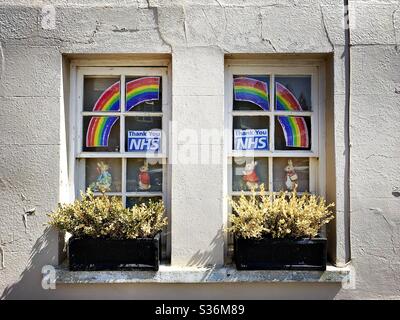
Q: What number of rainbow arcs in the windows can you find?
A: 2